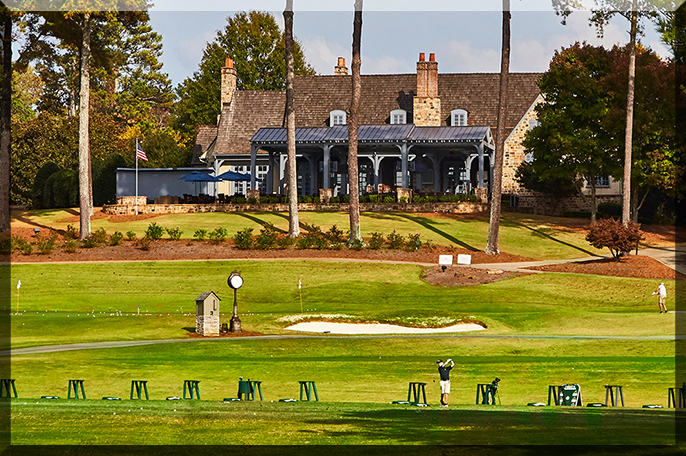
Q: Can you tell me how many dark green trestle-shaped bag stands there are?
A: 11